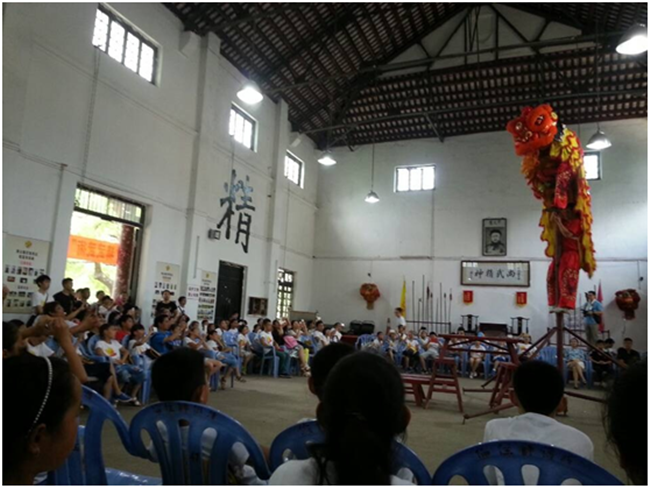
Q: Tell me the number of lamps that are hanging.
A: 5